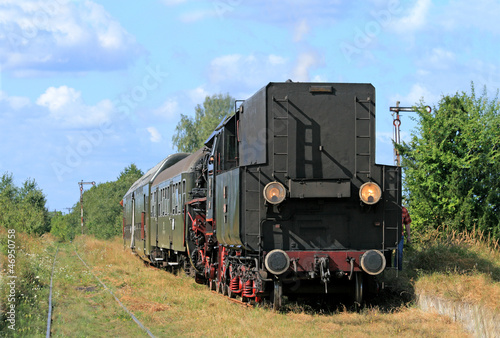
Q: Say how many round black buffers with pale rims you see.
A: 2